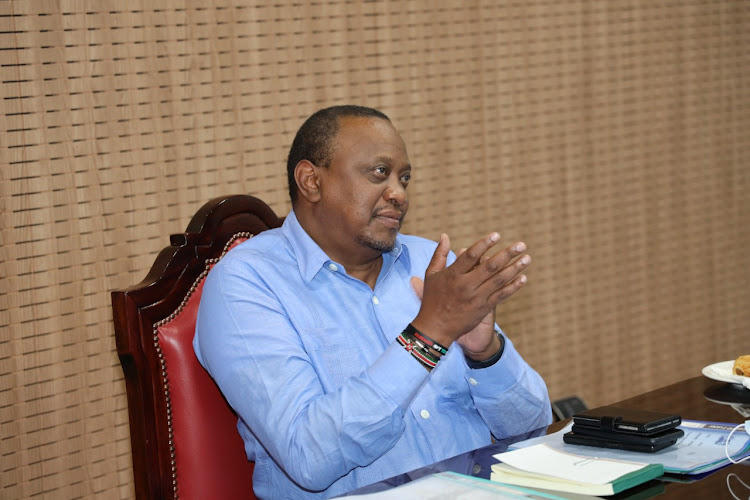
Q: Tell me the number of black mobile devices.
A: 3